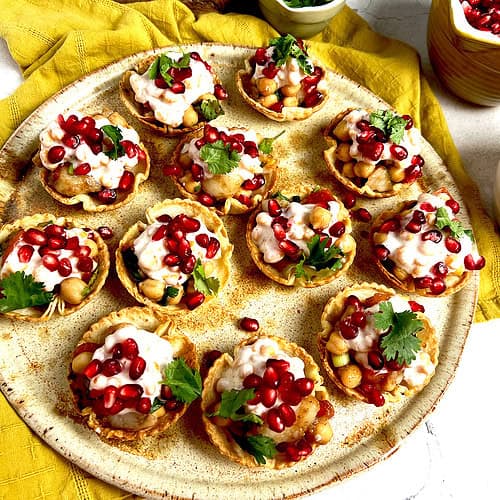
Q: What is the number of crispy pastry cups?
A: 12